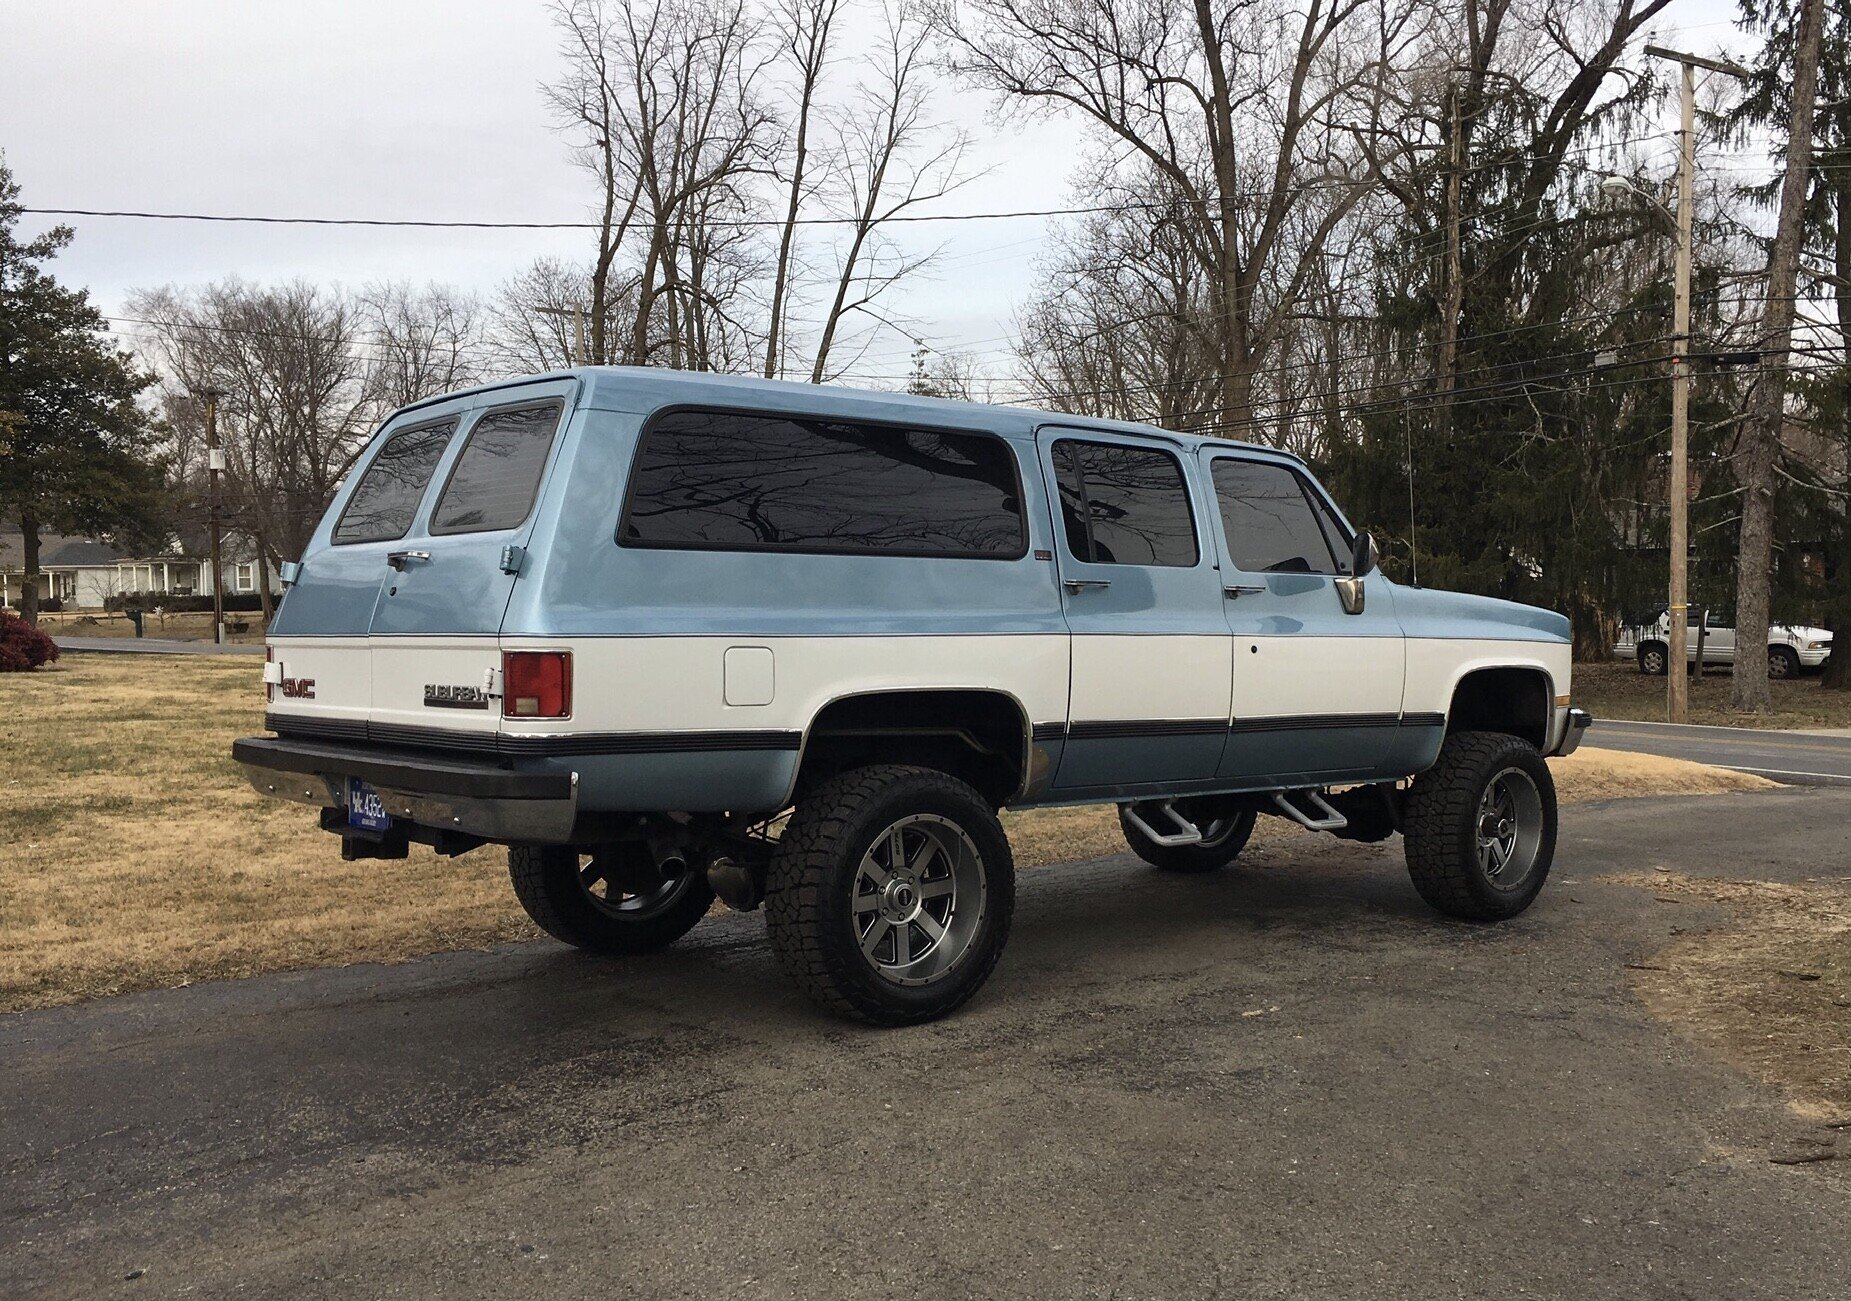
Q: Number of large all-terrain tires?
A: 4